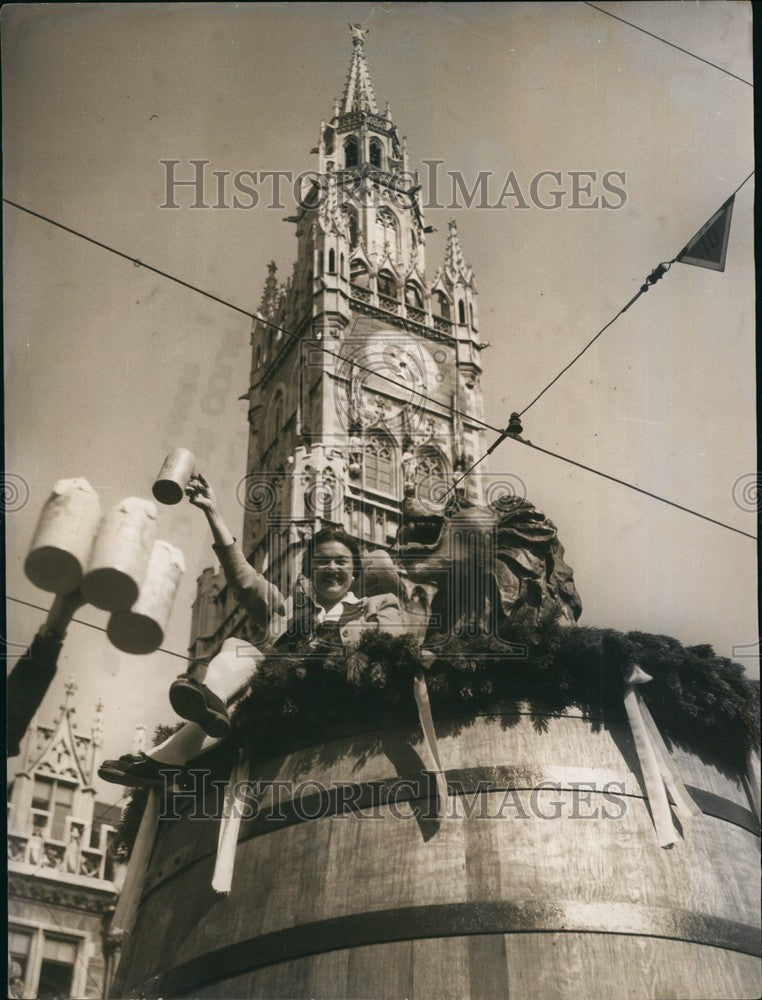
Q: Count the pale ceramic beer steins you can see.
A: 4